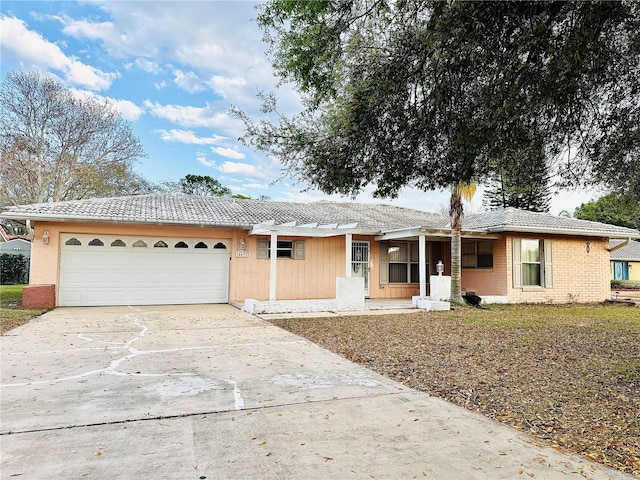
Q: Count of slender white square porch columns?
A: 3